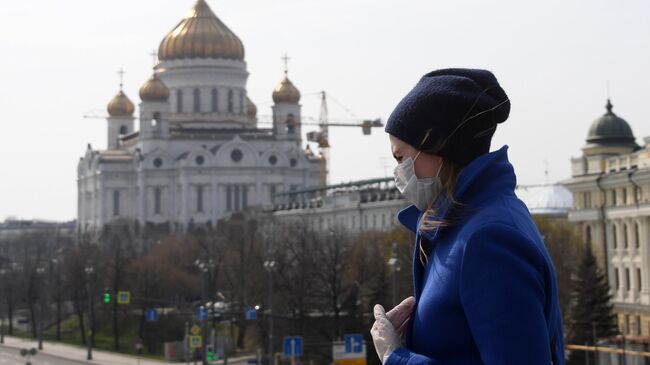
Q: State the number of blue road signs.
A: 5